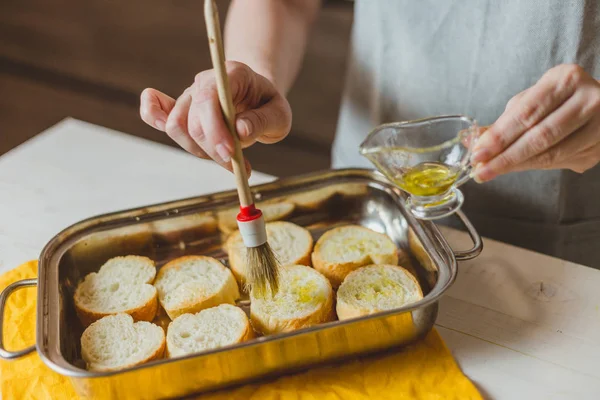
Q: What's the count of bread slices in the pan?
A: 8